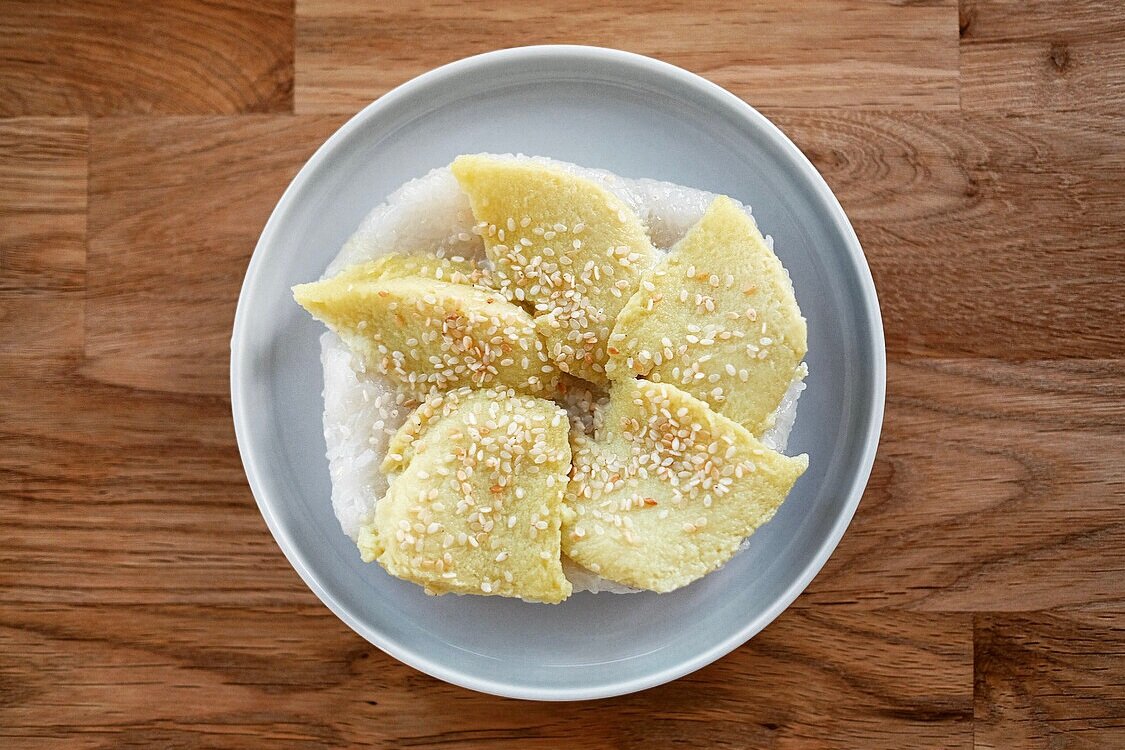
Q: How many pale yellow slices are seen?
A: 5